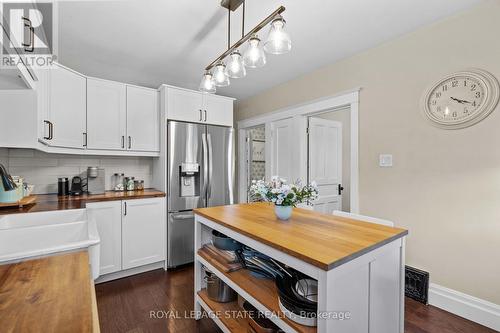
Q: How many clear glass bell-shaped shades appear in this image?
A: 5